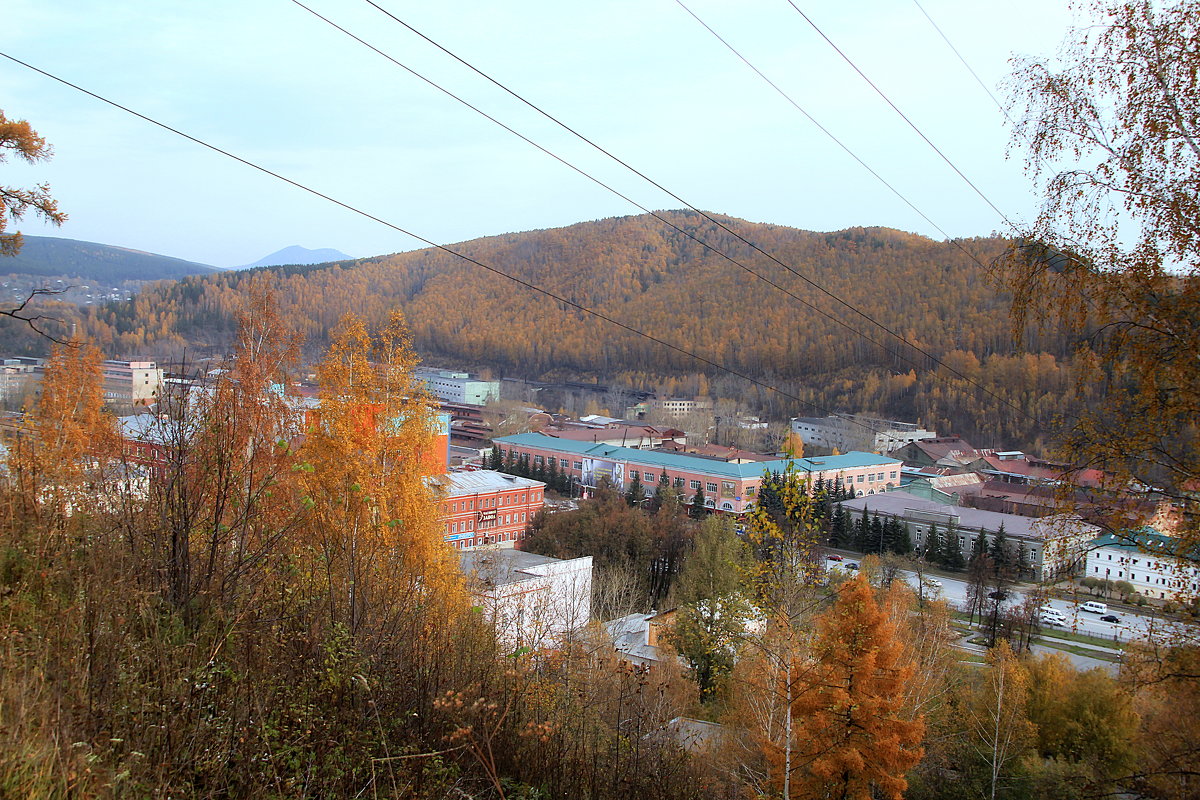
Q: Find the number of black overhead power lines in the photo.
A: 6